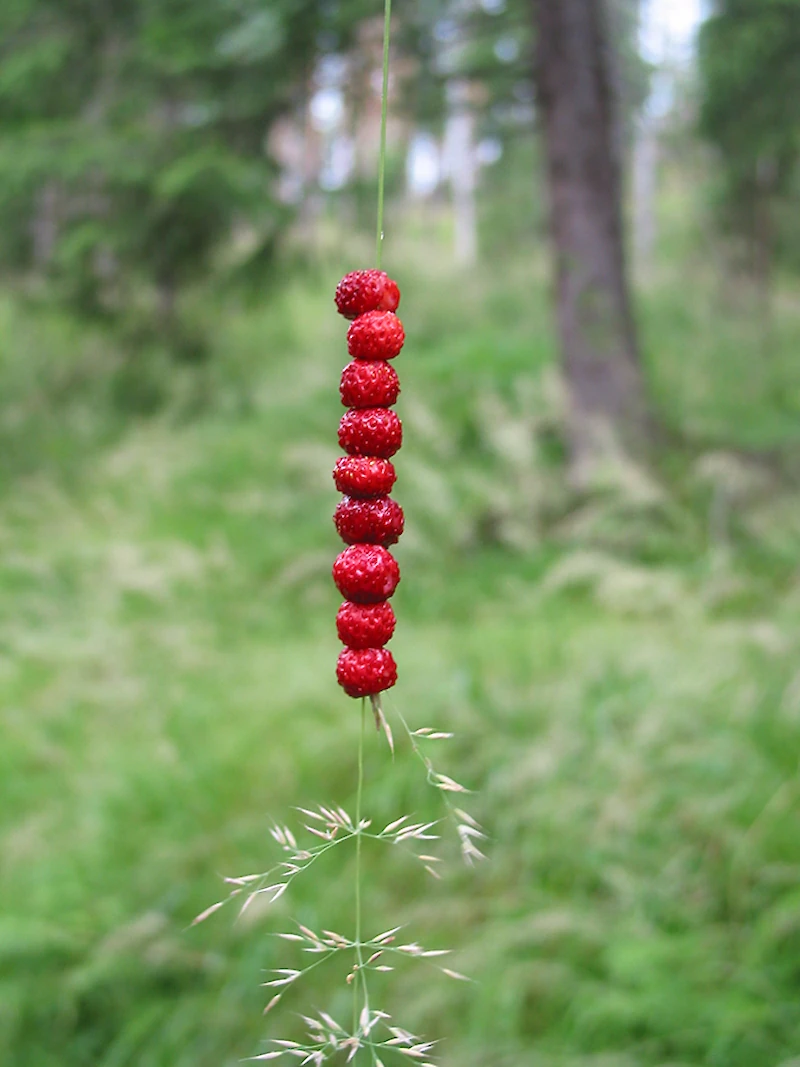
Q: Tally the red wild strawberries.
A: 9